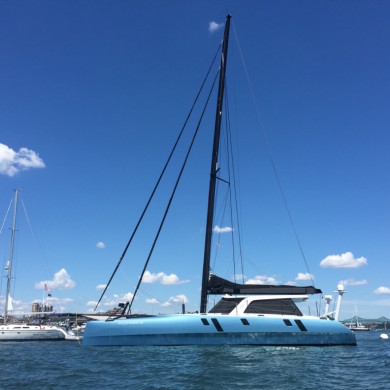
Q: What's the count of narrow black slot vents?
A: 5